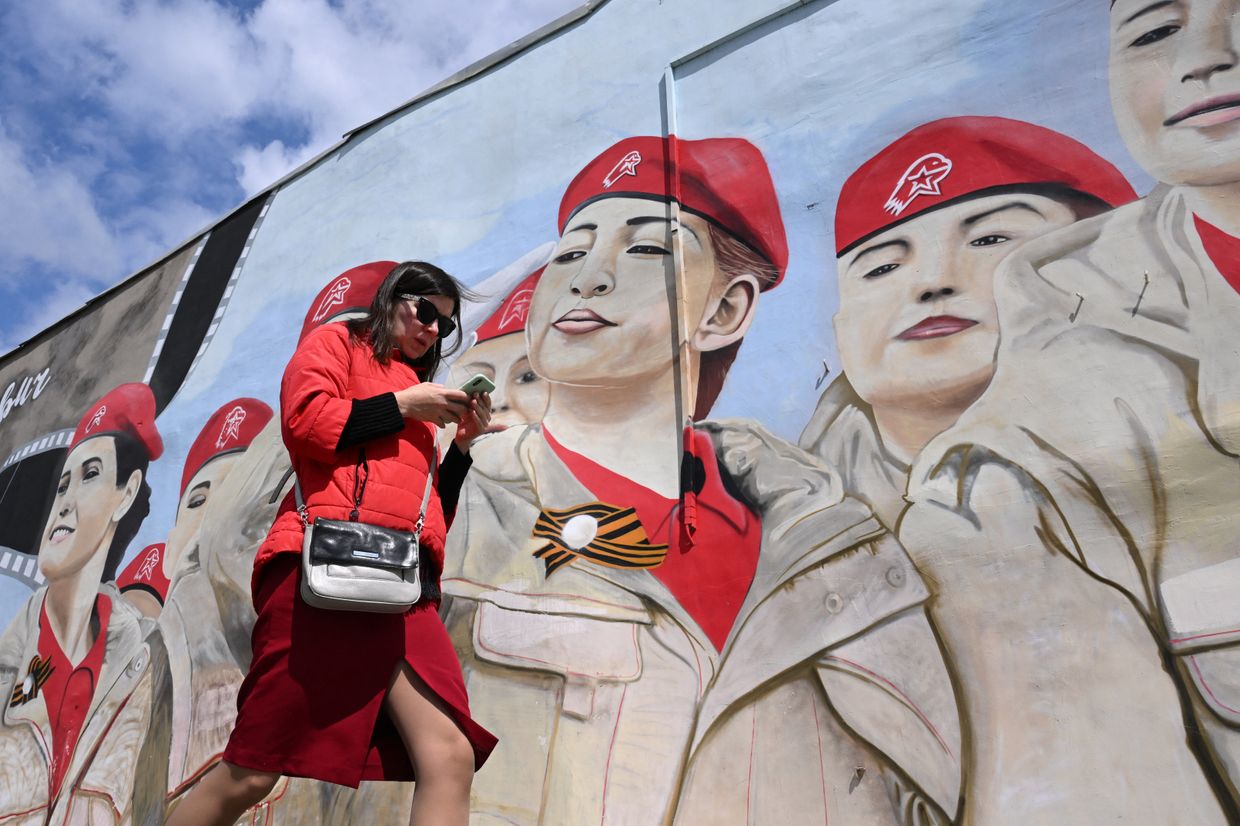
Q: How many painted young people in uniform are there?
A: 8